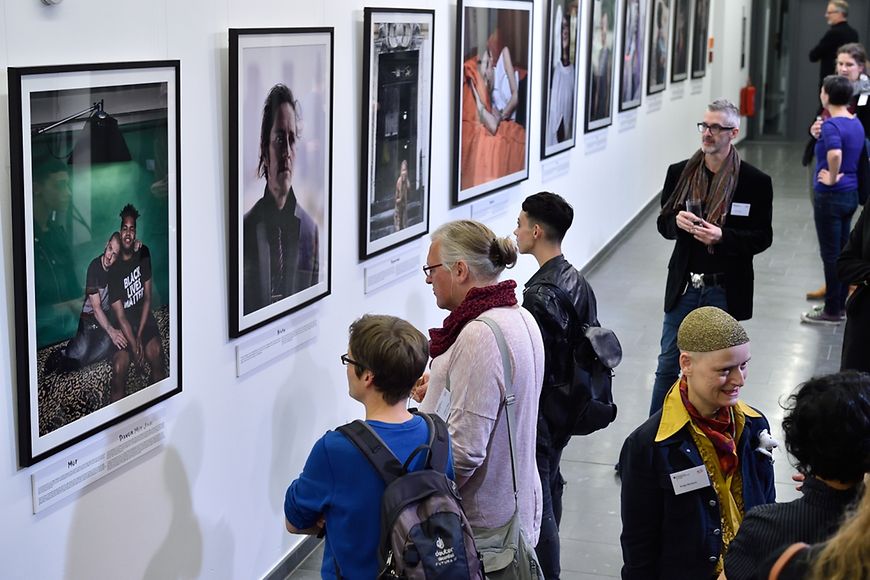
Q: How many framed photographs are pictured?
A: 10